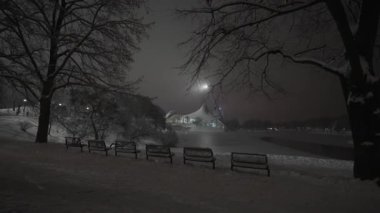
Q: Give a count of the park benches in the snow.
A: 6